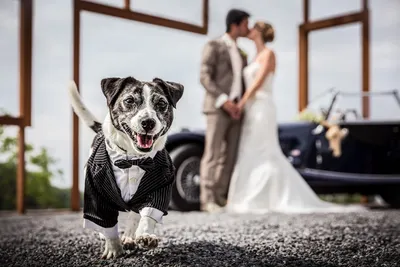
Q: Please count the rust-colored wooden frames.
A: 3